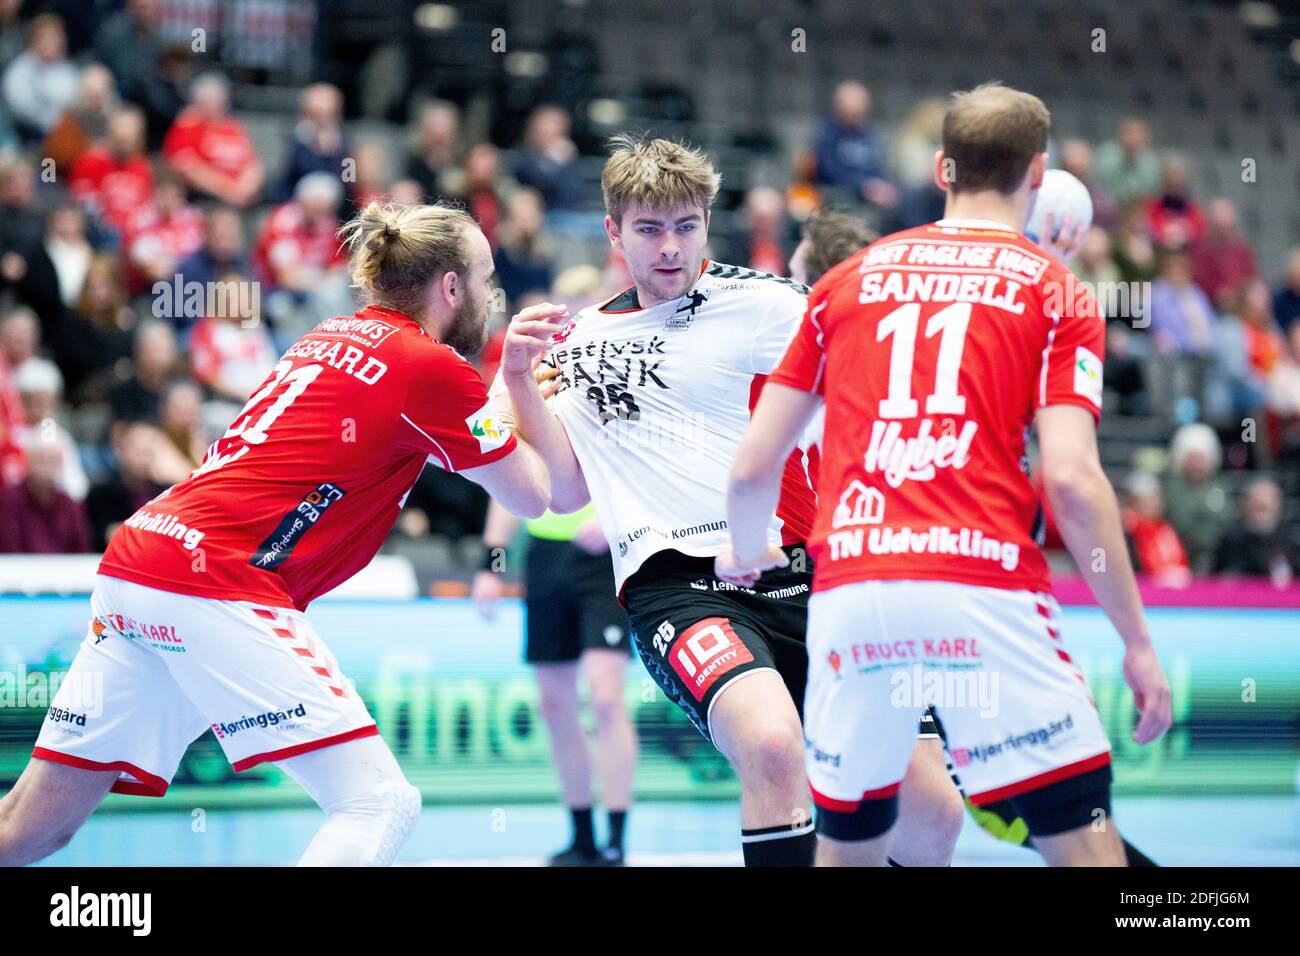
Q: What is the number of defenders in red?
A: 2